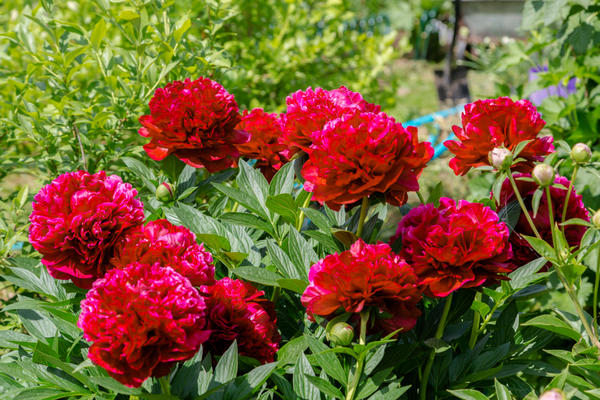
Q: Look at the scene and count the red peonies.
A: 12